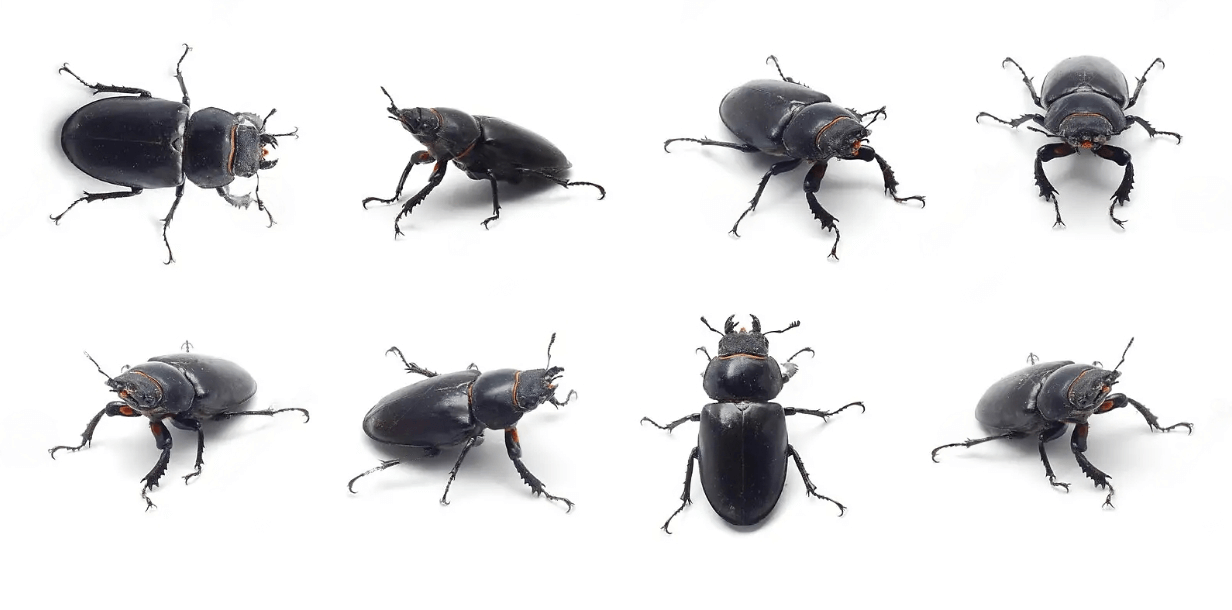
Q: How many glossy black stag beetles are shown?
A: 8